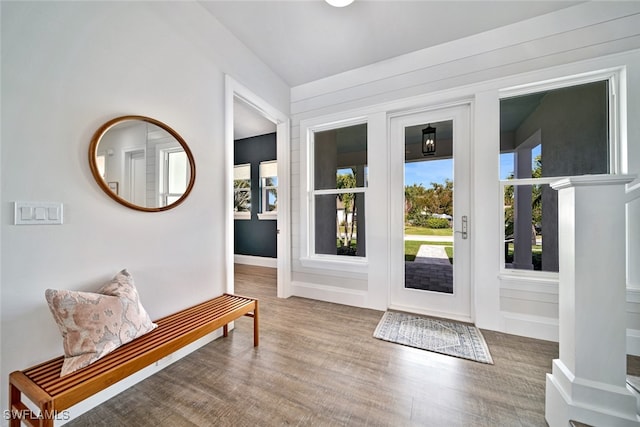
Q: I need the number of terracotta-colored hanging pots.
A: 0